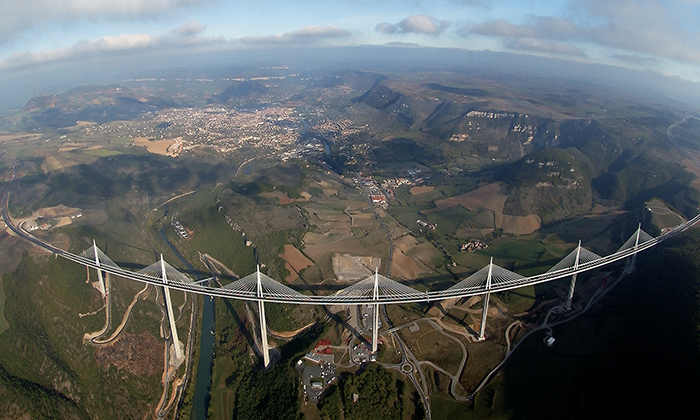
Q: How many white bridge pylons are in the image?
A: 7